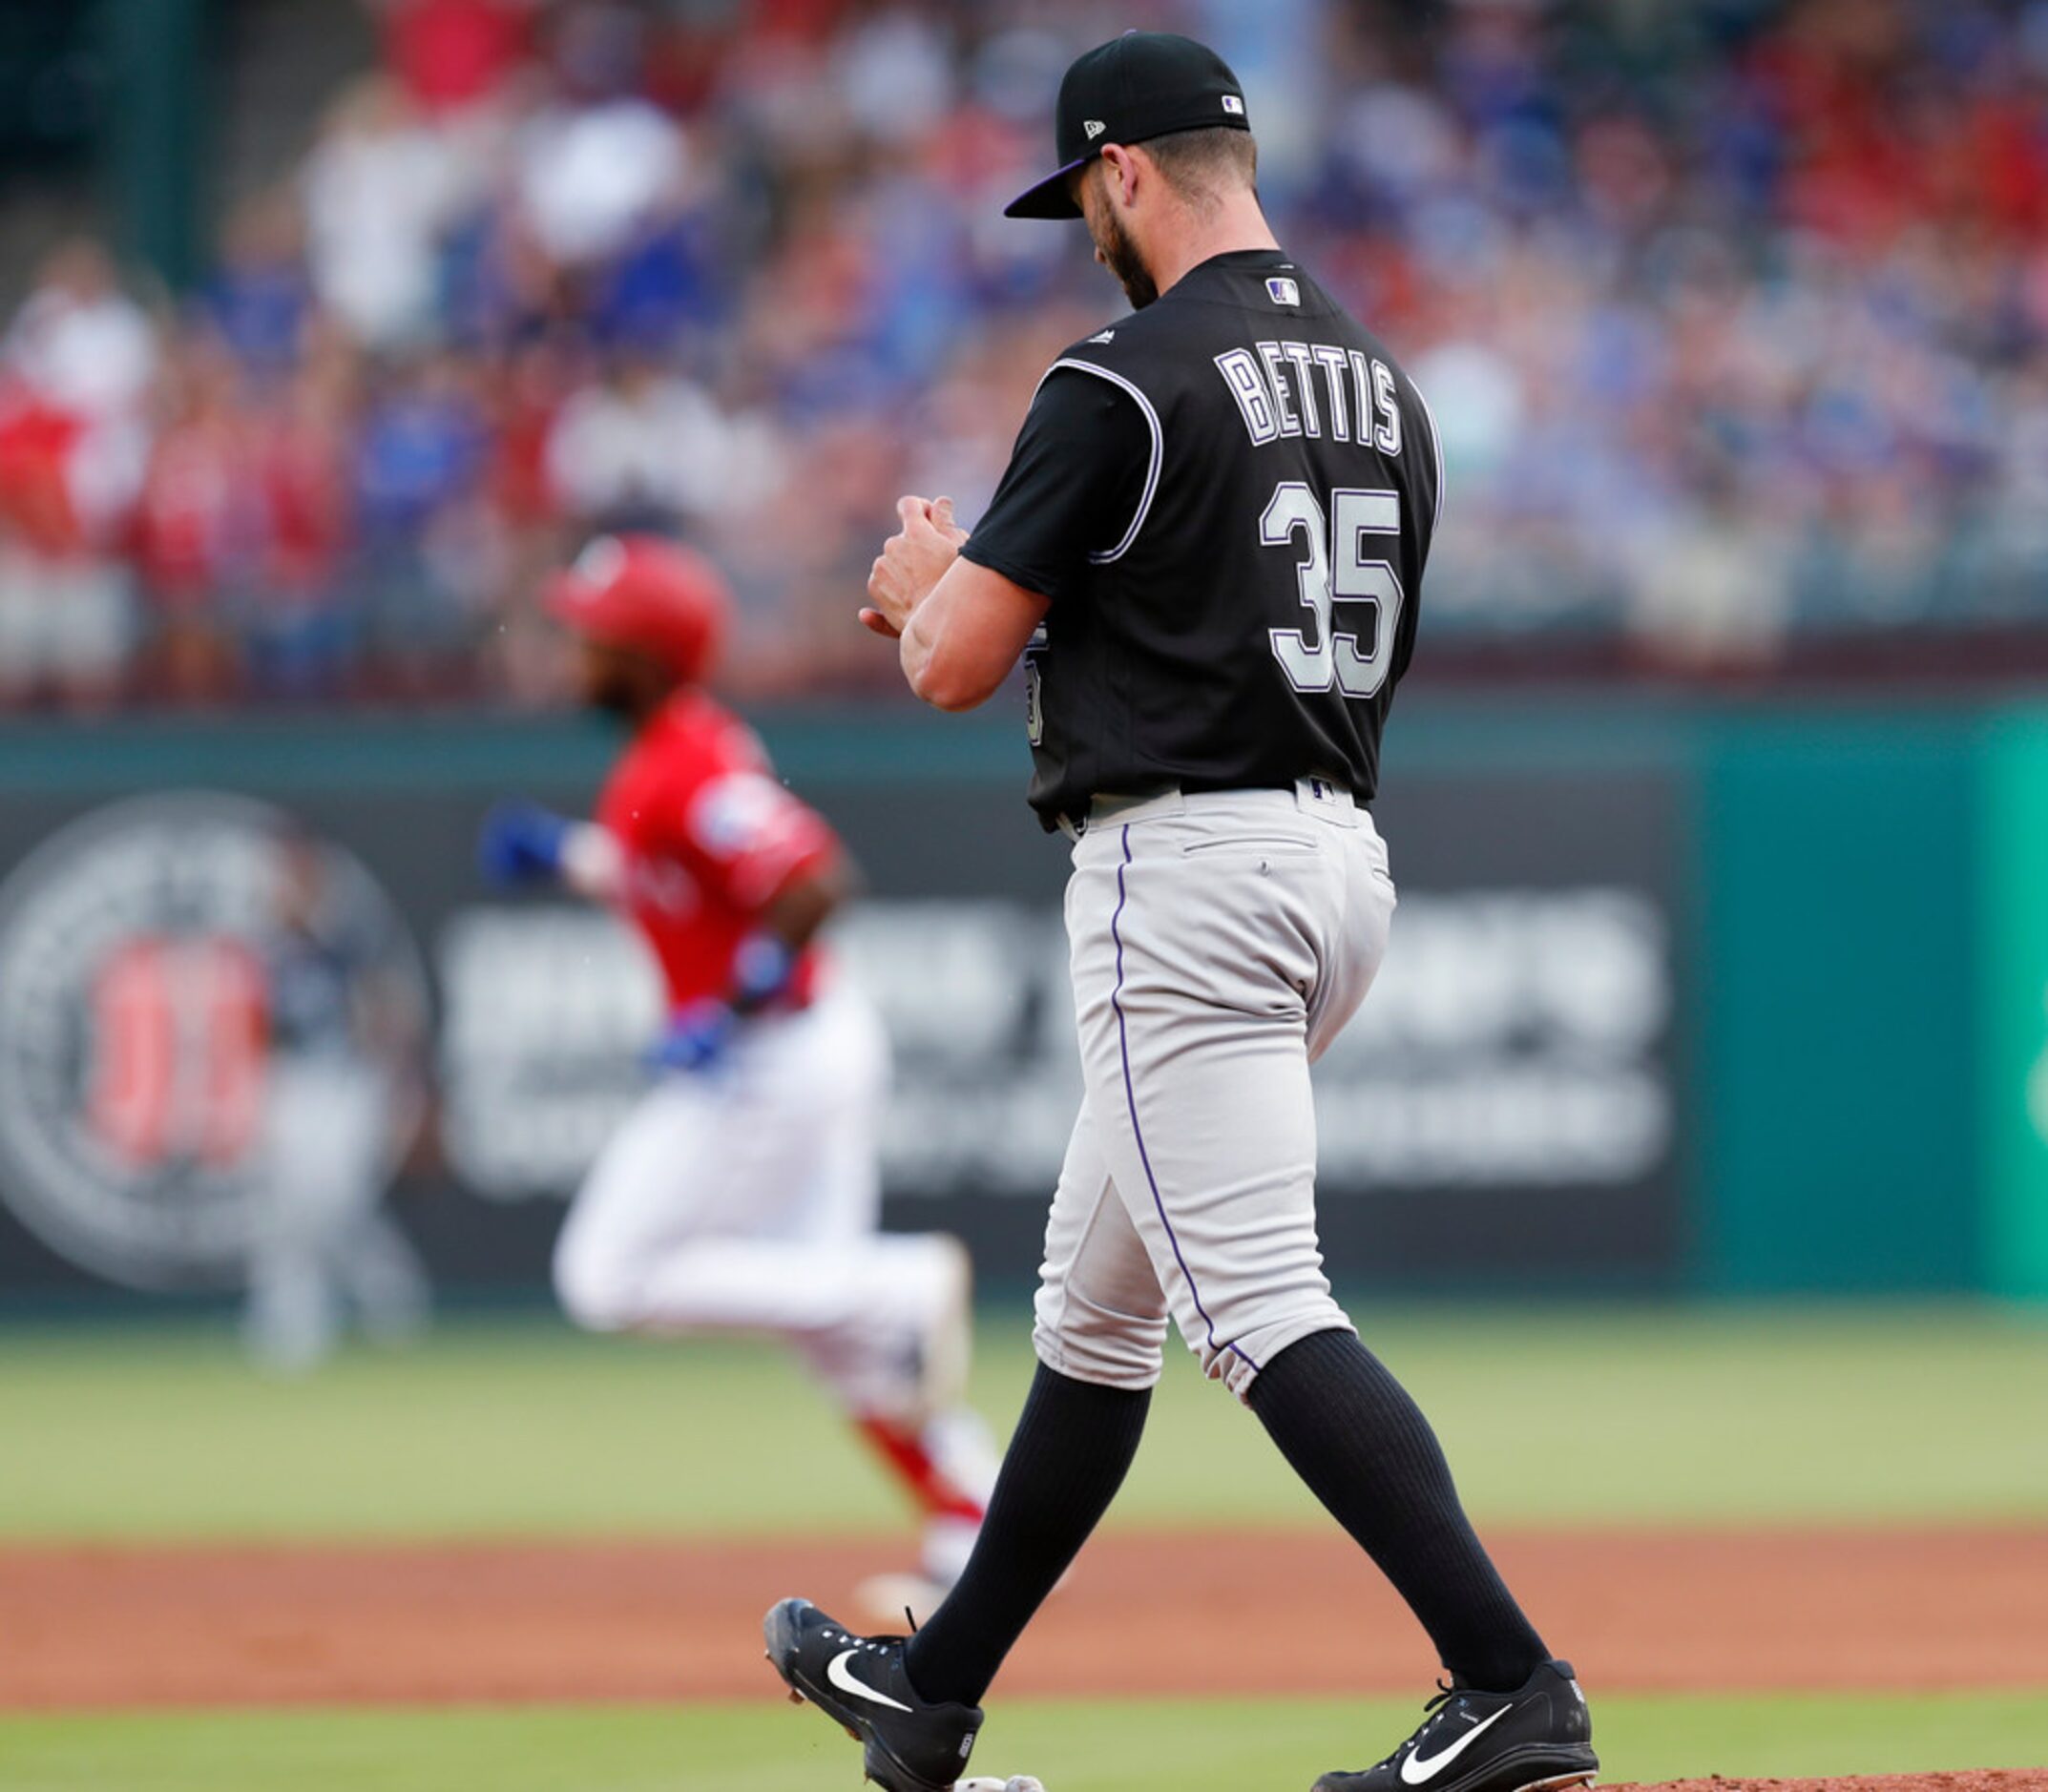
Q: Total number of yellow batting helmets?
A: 0